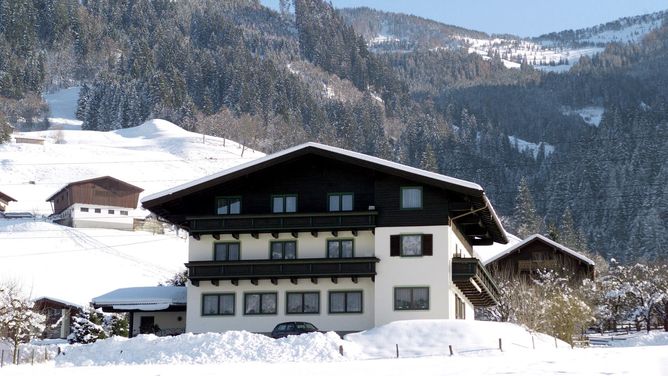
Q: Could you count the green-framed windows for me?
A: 13